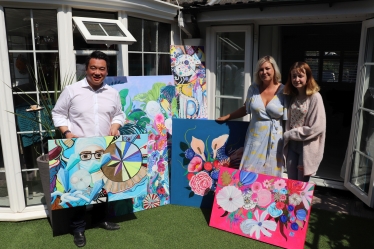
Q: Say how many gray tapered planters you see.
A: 1